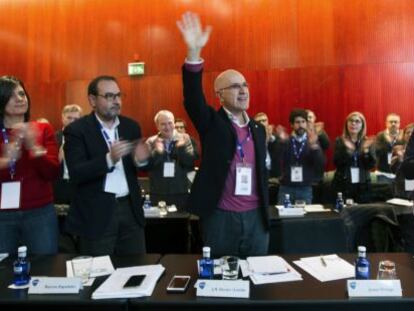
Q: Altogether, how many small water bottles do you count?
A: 6